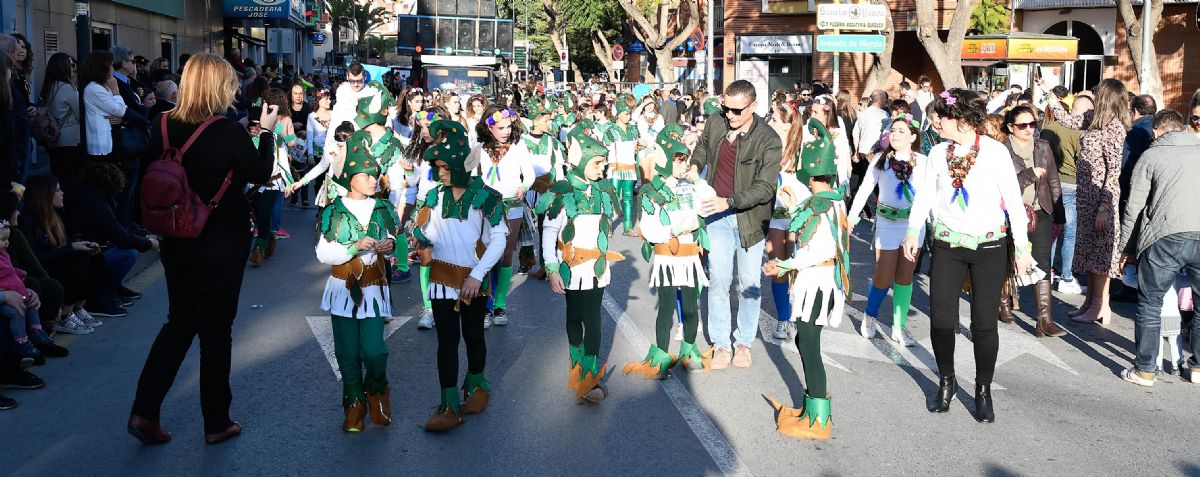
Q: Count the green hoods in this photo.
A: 11